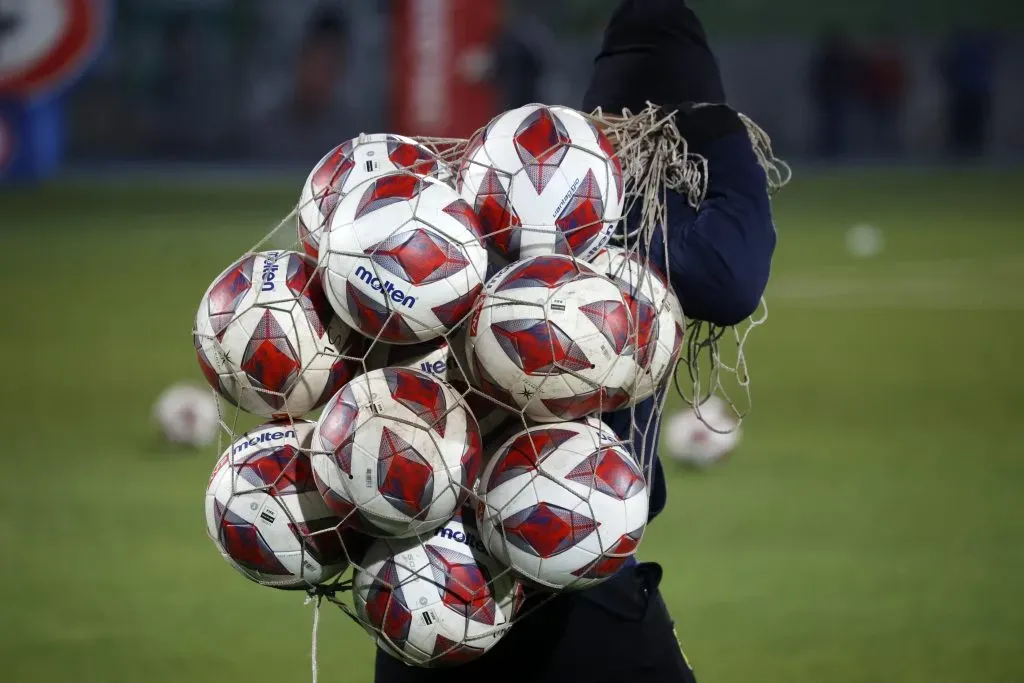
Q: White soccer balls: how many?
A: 14